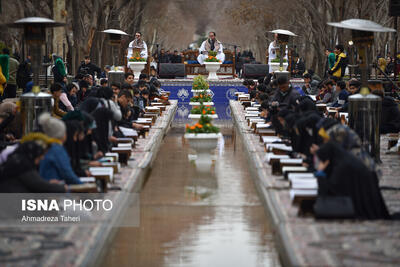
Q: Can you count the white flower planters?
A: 7